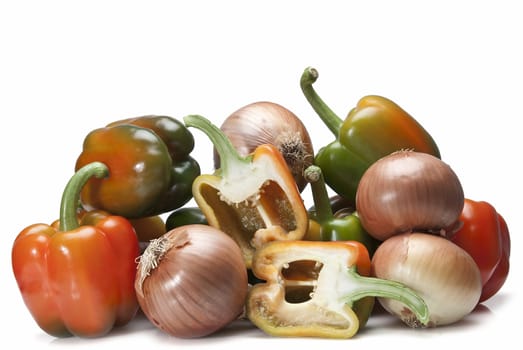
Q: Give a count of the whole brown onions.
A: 4